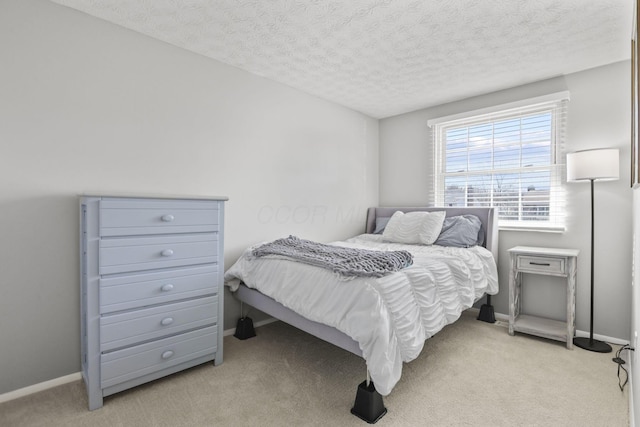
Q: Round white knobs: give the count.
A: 5